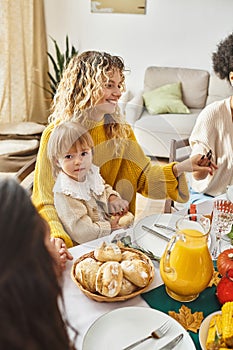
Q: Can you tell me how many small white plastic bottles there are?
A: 0